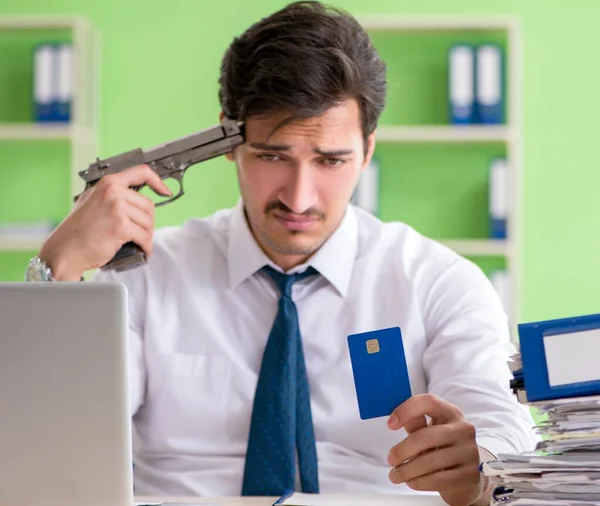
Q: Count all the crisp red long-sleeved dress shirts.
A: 0